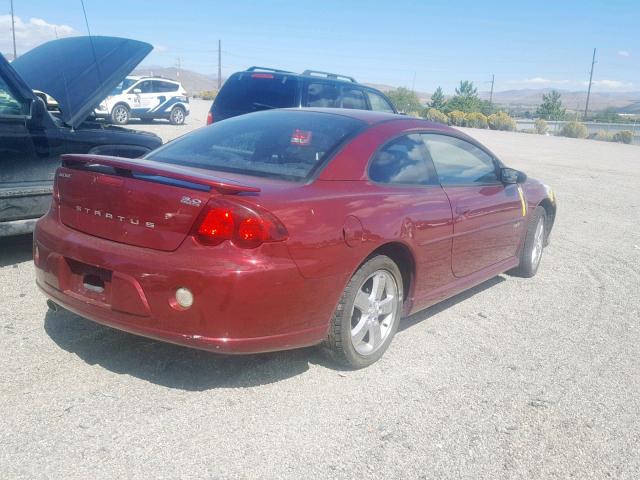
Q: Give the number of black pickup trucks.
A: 1